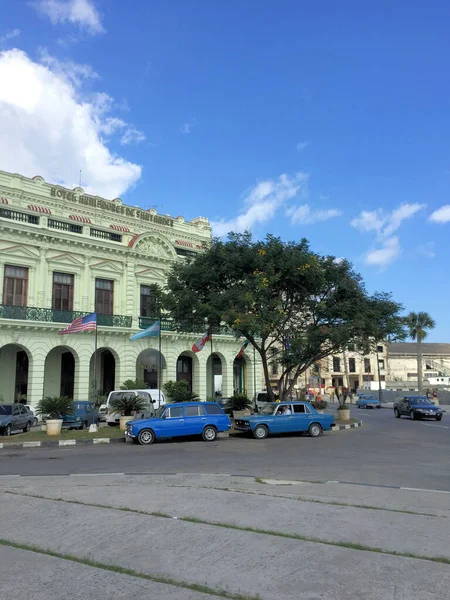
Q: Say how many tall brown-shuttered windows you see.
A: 4